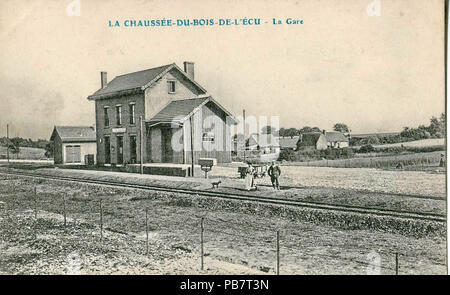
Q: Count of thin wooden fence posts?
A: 7